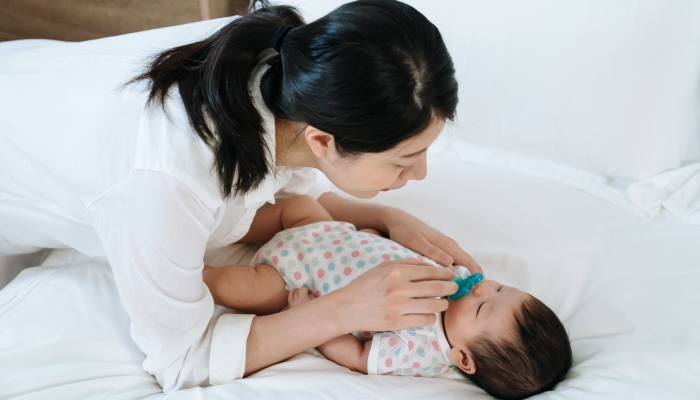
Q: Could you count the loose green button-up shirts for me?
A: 0